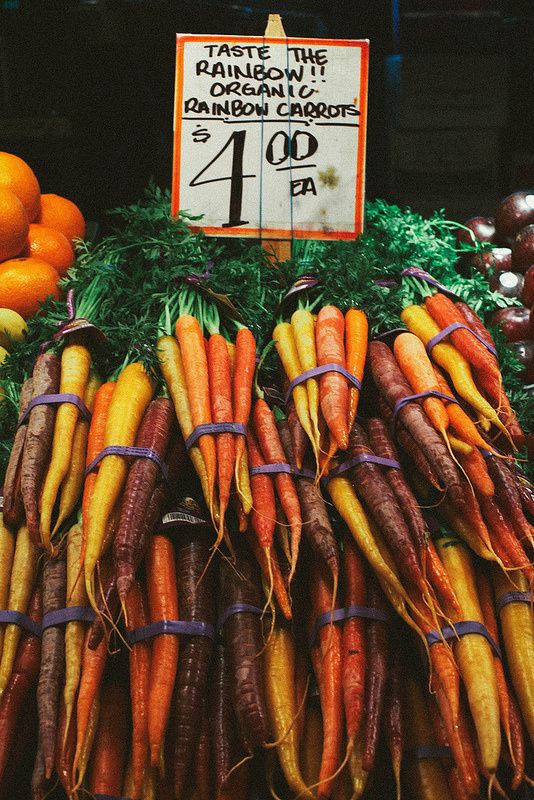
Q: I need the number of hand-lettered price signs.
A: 1